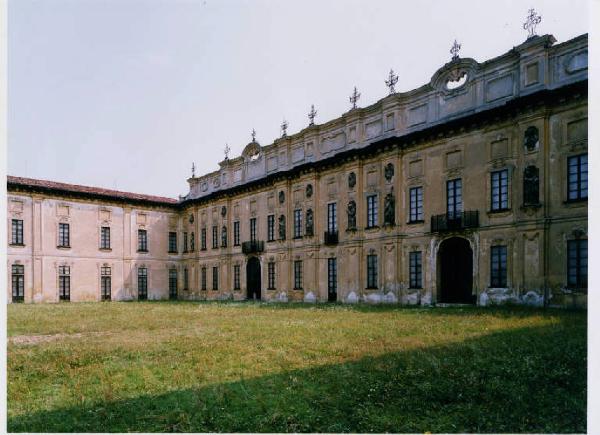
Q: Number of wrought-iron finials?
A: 9